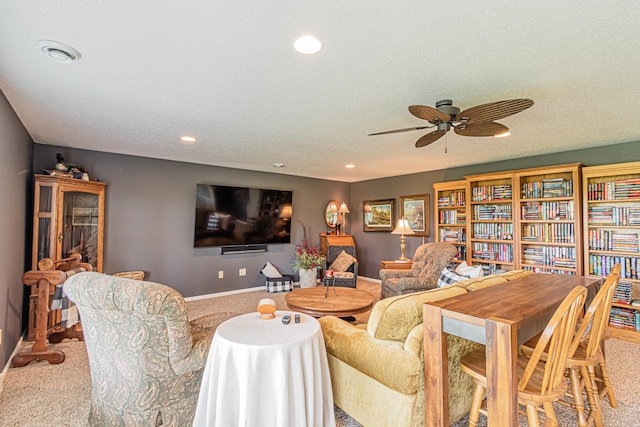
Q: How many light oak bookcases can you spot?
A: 4